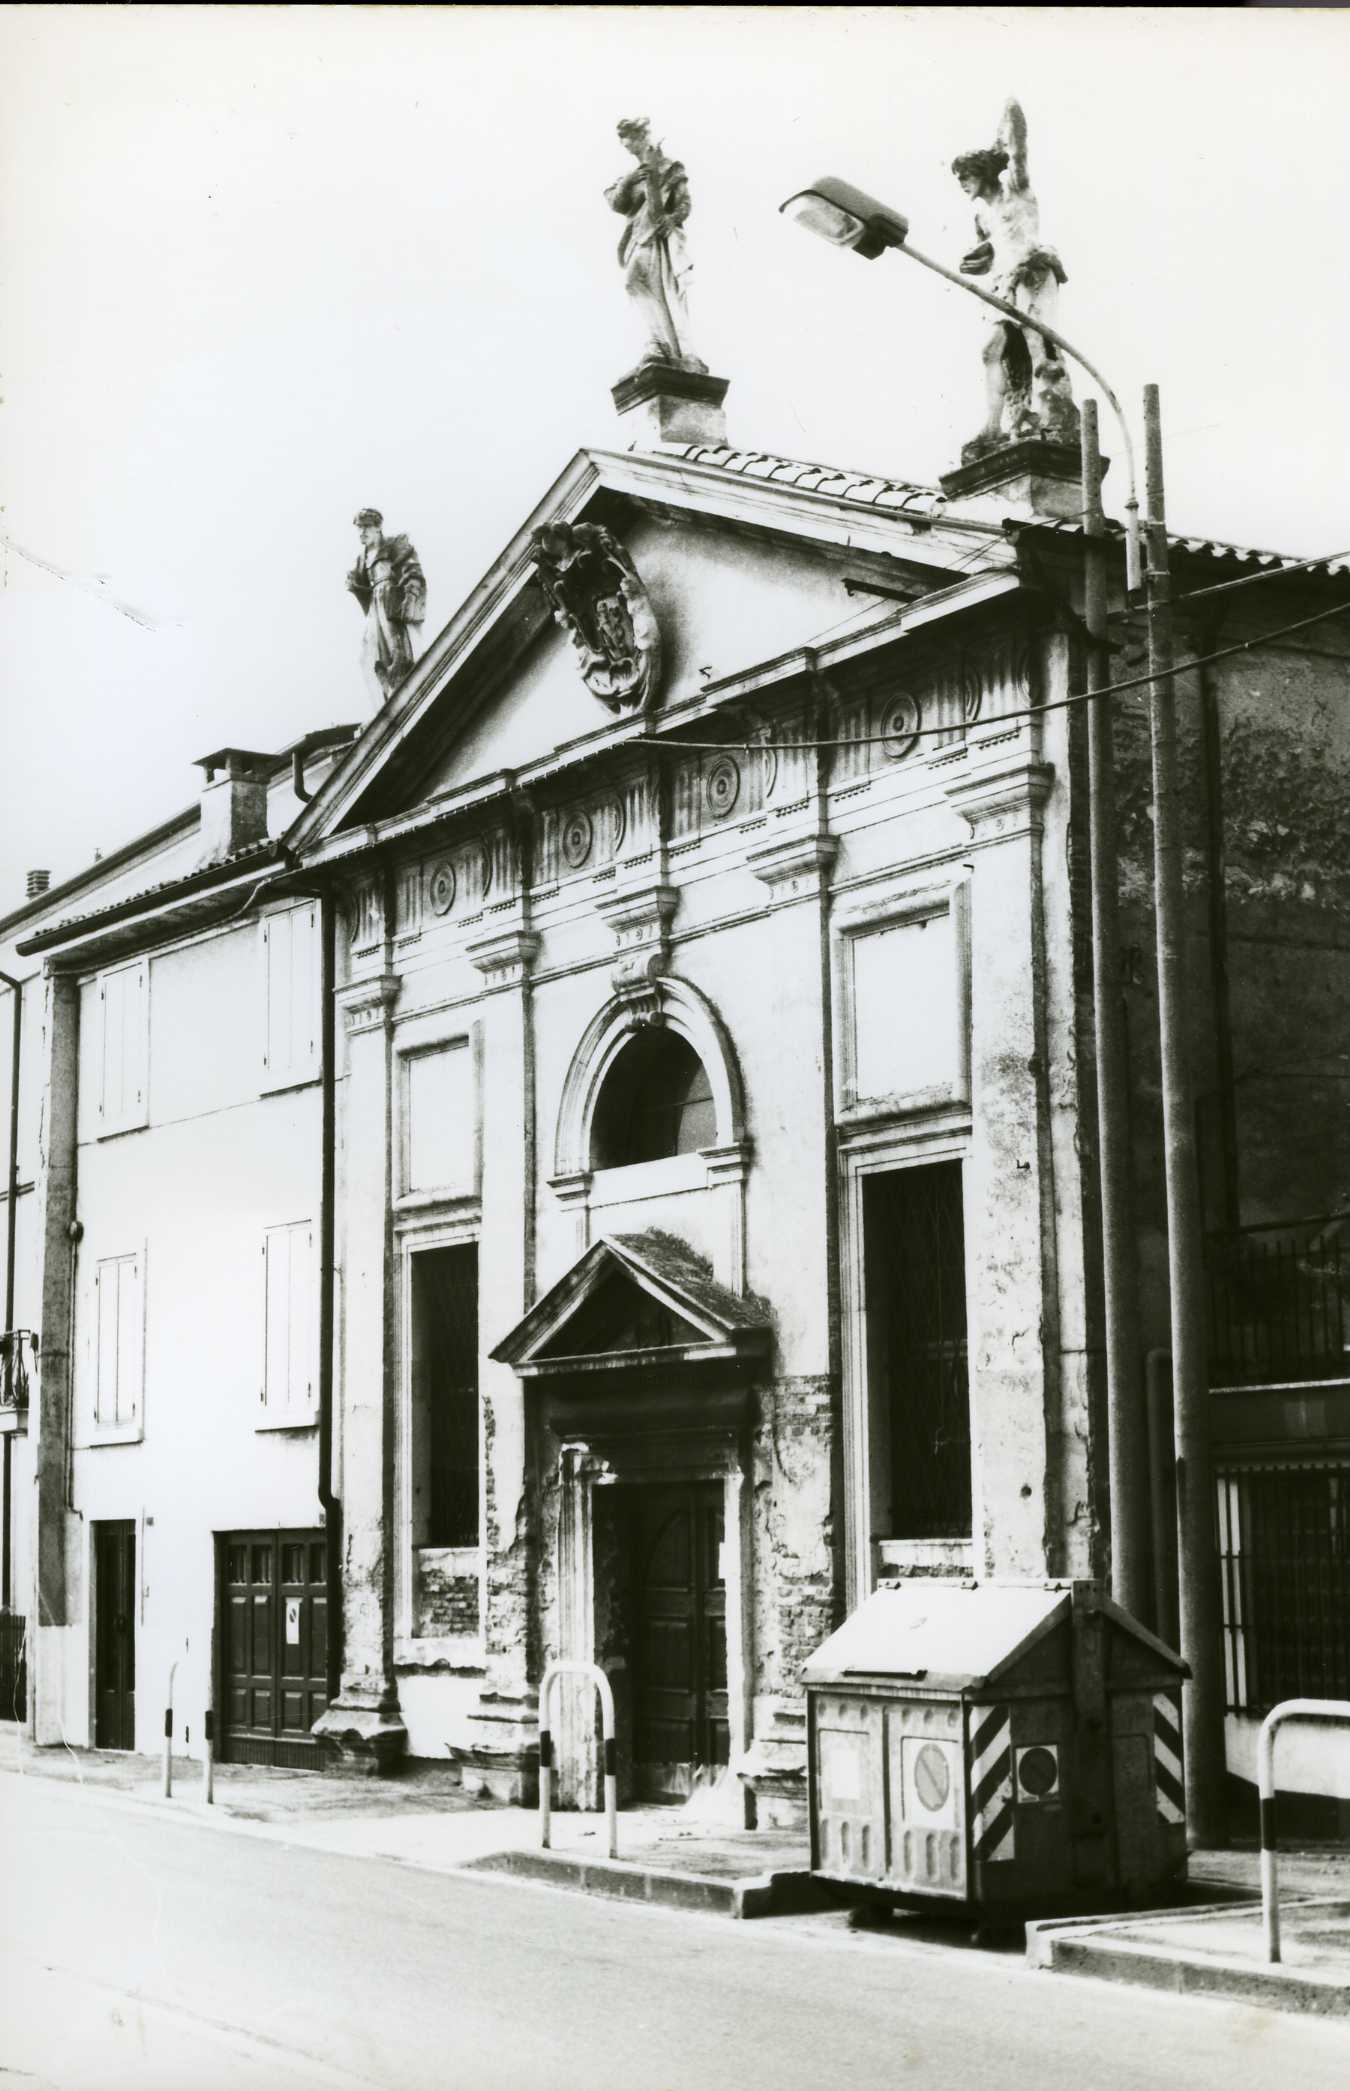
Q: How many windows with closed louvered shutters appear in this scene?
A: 4